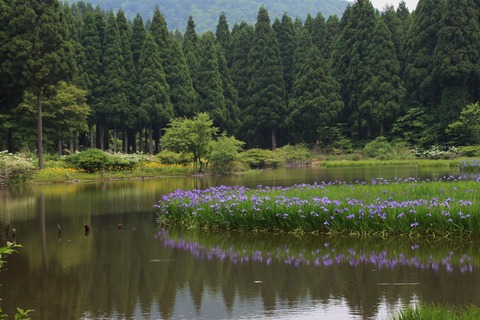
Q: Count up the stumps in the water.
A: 5